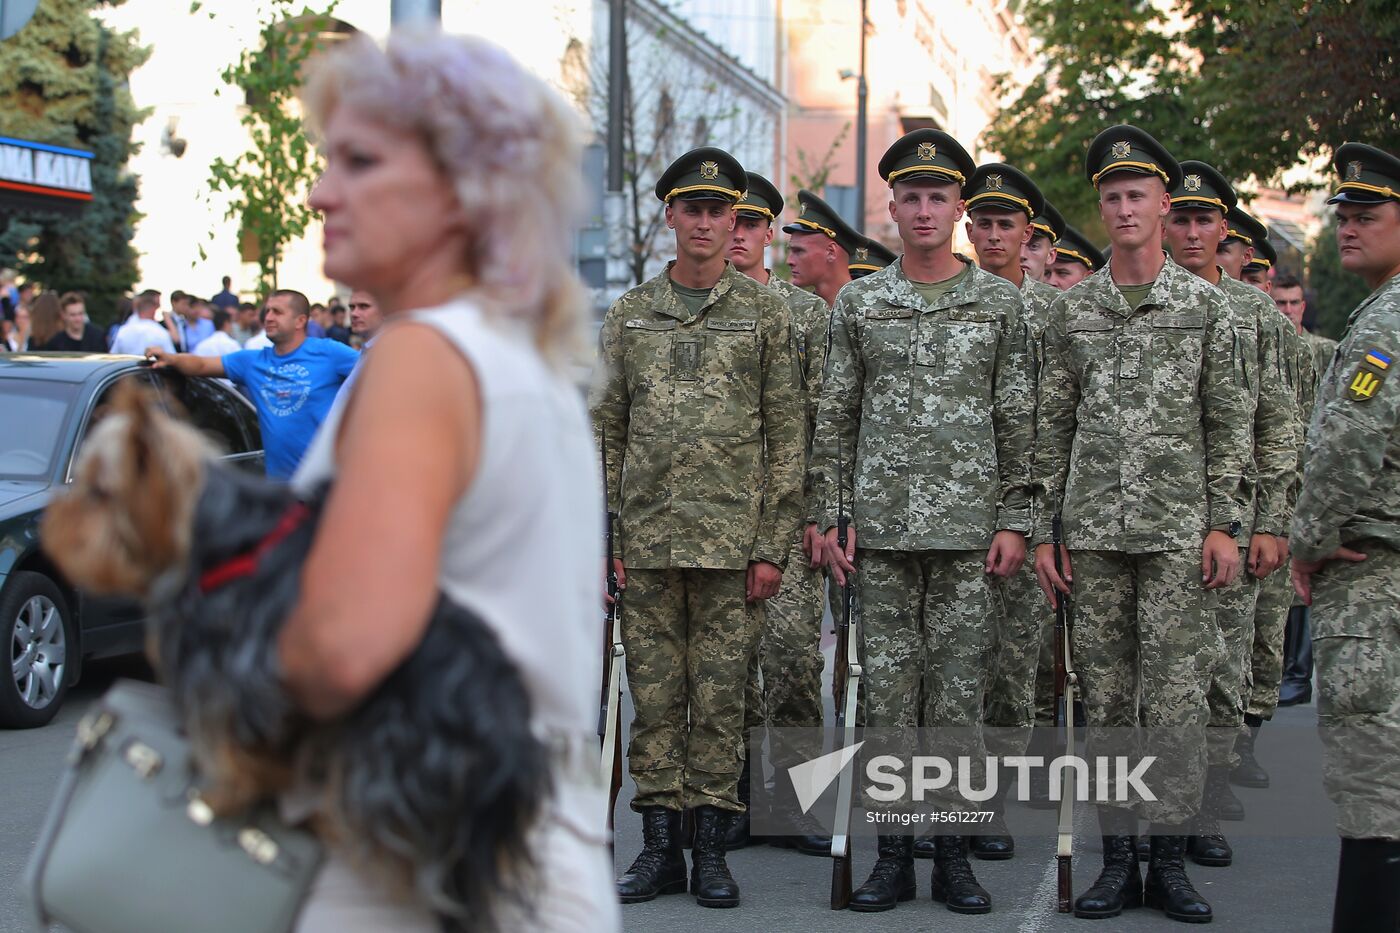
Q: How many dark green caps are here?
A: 13